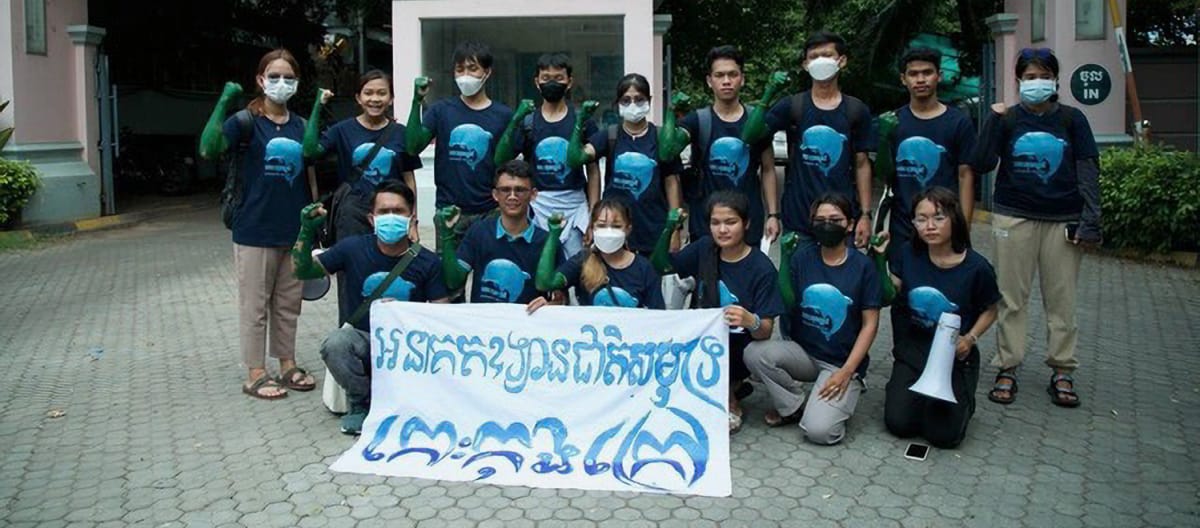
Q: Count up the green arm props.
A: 14